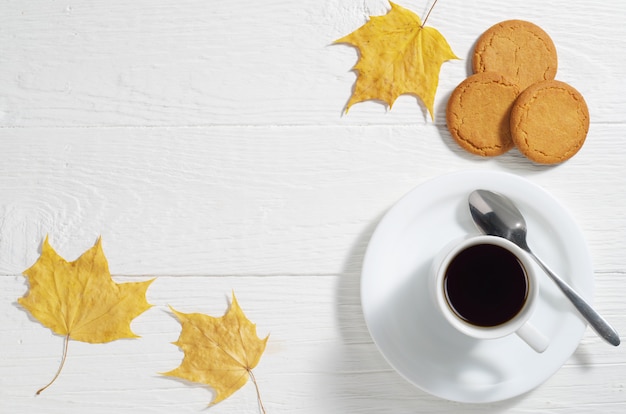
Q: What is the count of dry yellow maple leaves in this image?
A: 3